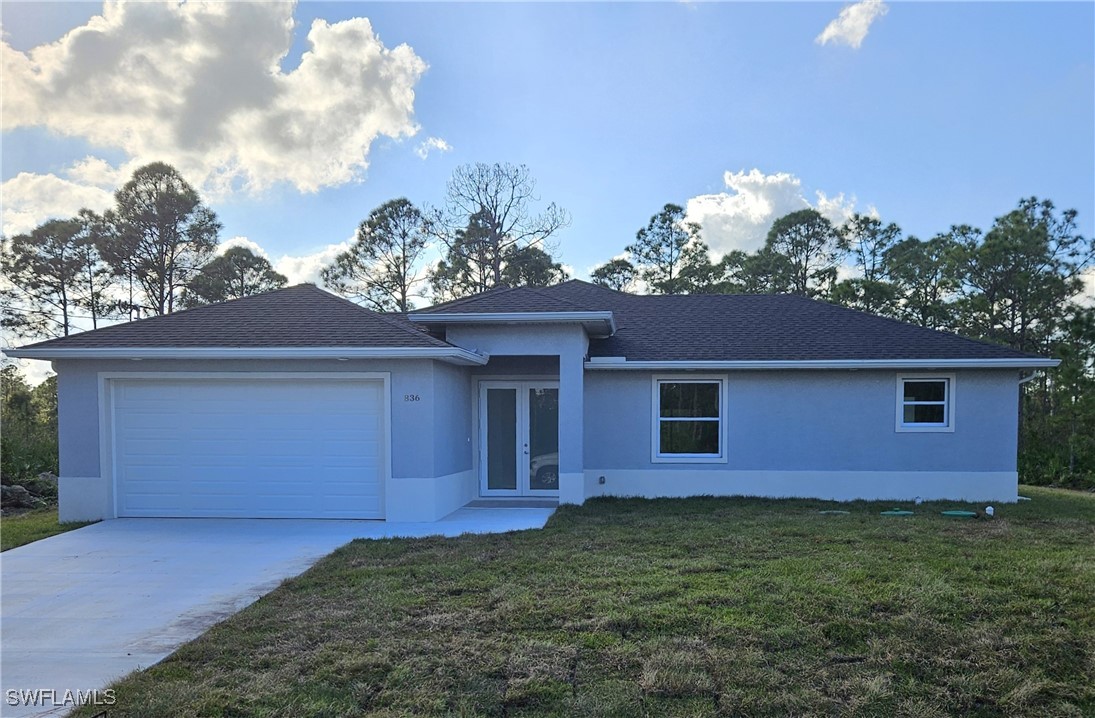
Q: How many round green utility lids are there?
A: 2